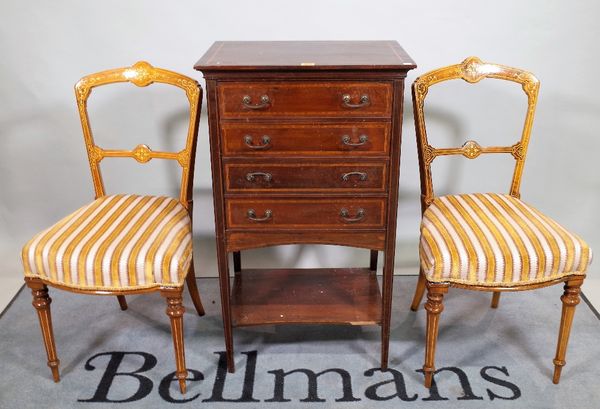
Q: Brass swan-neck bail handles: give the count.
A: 8